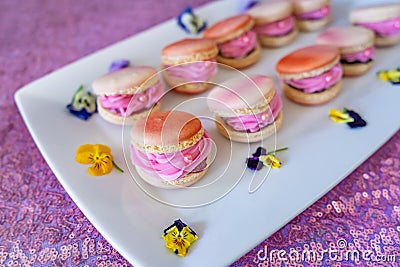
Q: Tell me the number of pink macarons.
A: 10